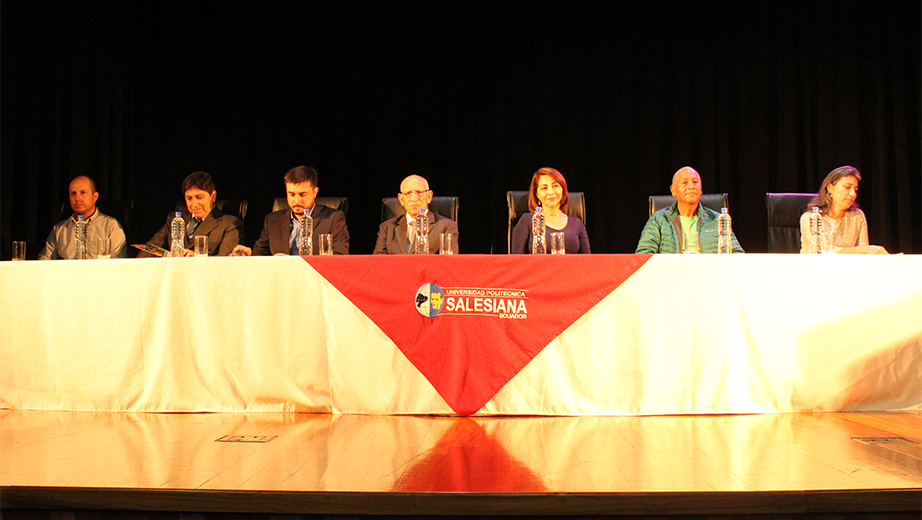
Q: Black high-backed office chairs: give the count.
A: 7